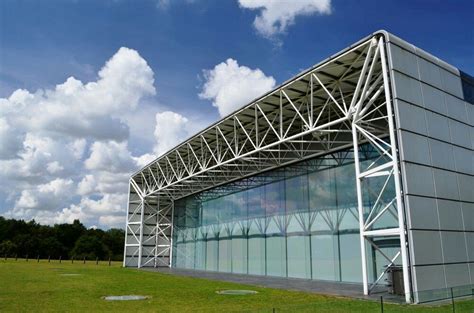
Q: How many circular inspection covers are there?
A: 3